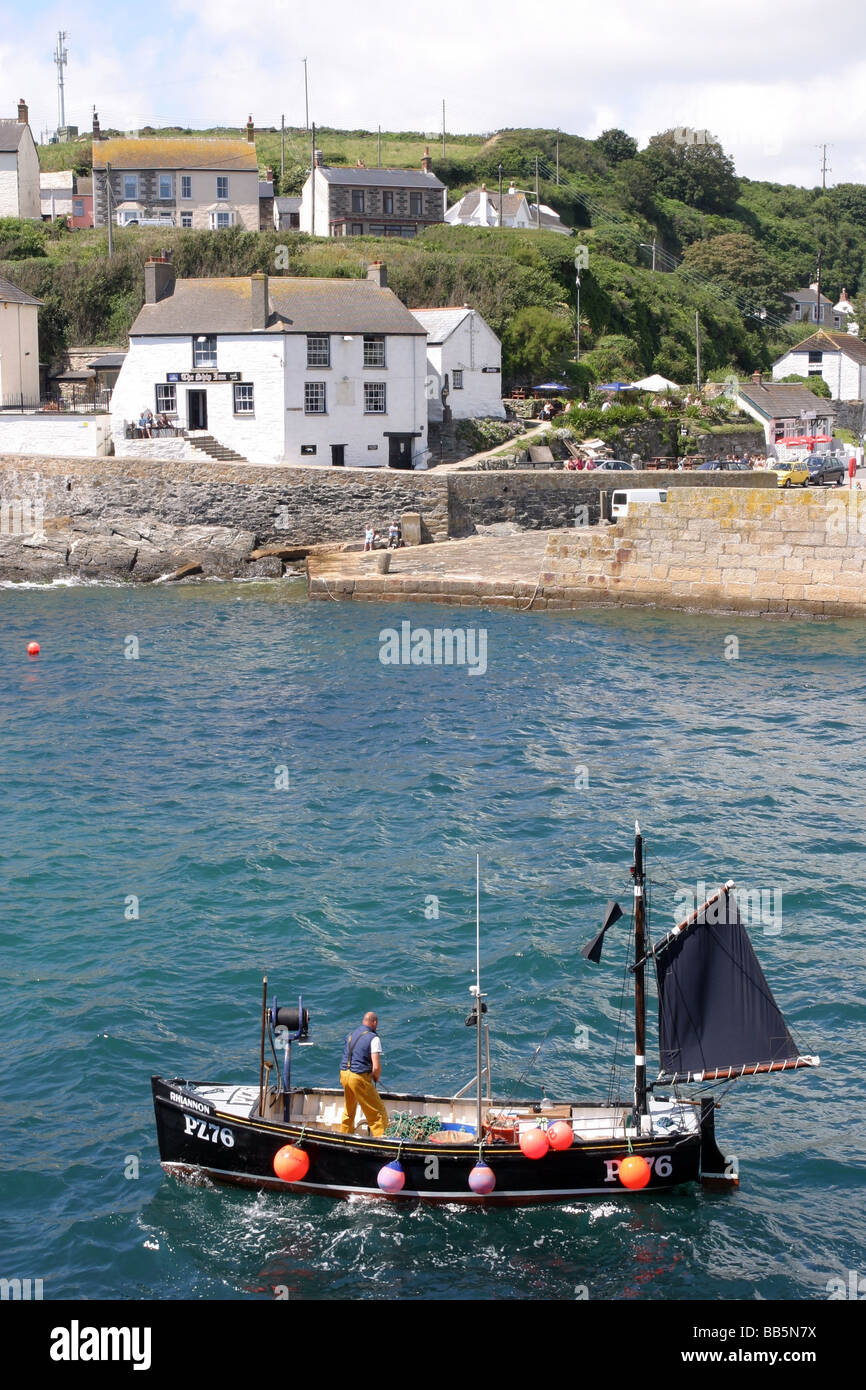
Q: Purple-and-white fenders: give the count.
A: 2